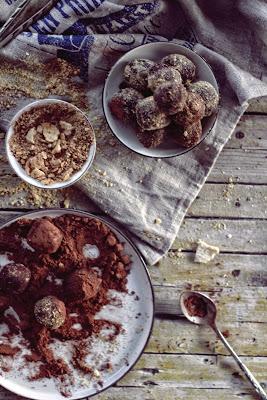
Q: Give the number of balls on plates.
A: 14